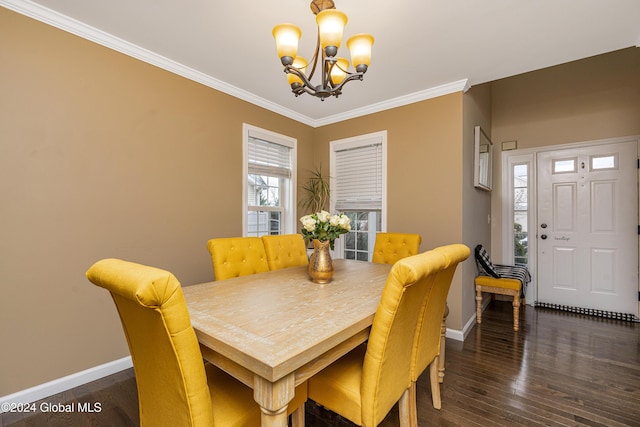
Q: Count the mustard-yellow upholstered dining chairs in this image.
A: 6